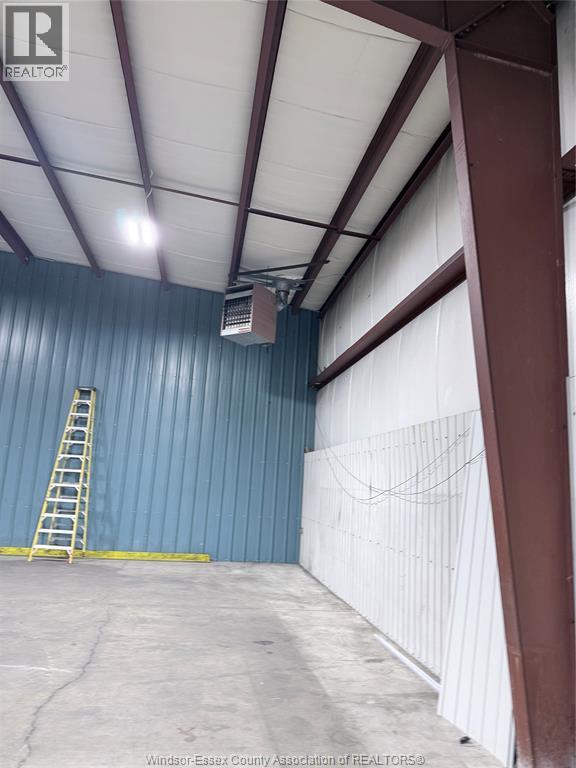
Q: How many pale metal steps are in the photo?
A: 11